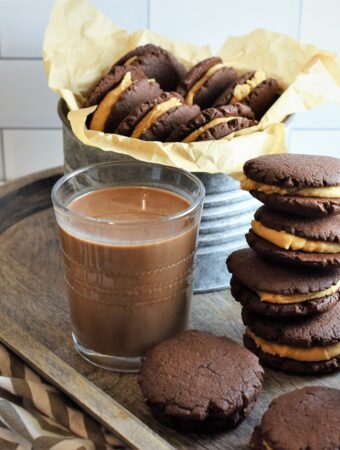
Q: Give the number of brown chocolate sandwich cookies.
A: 12